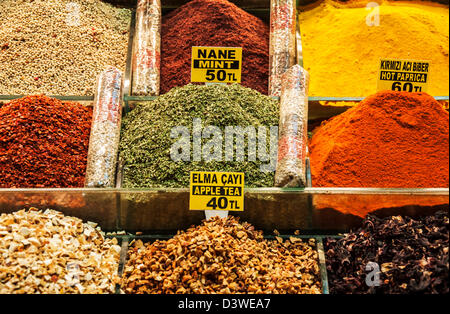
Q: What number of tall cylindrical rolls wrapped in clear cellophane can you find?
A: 4